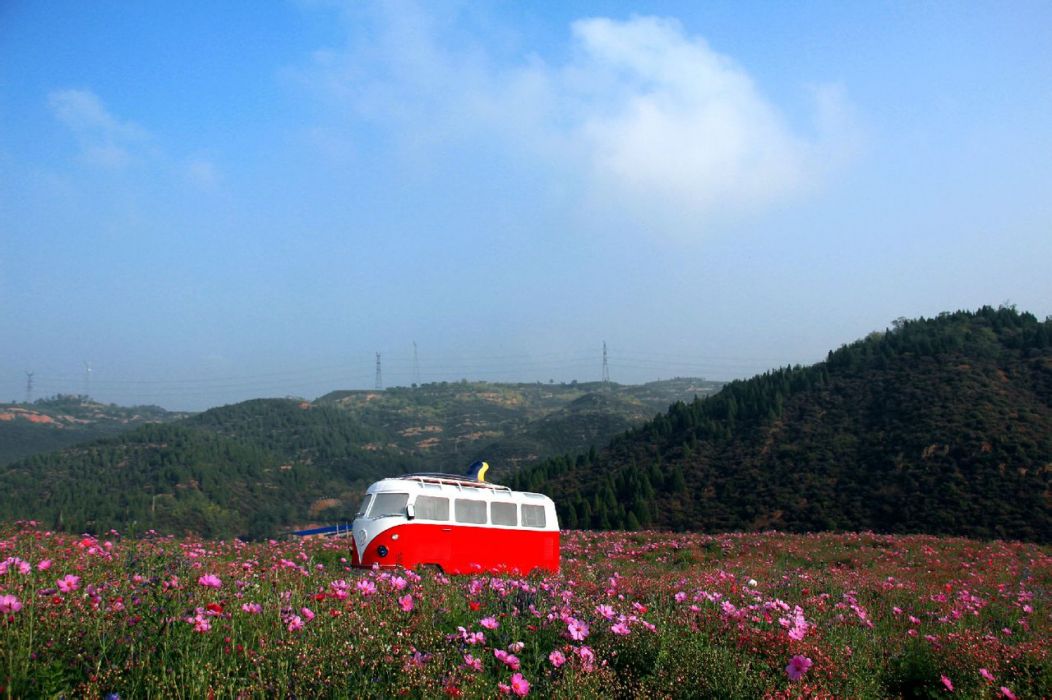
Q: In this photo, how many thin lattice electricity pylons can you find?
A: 5